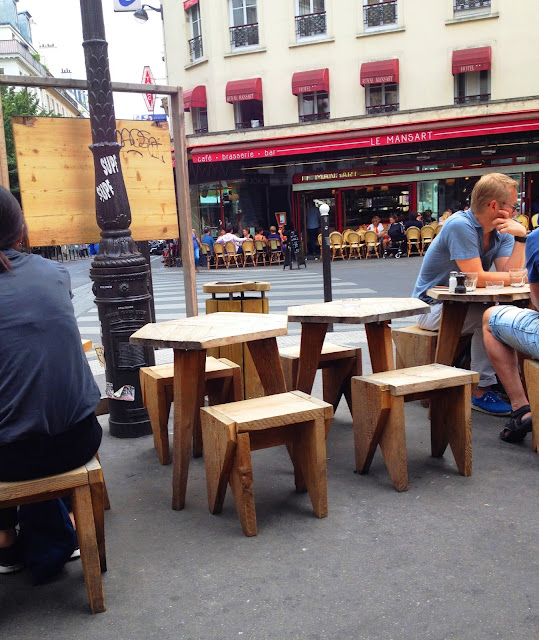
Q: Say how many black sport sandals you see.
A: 1